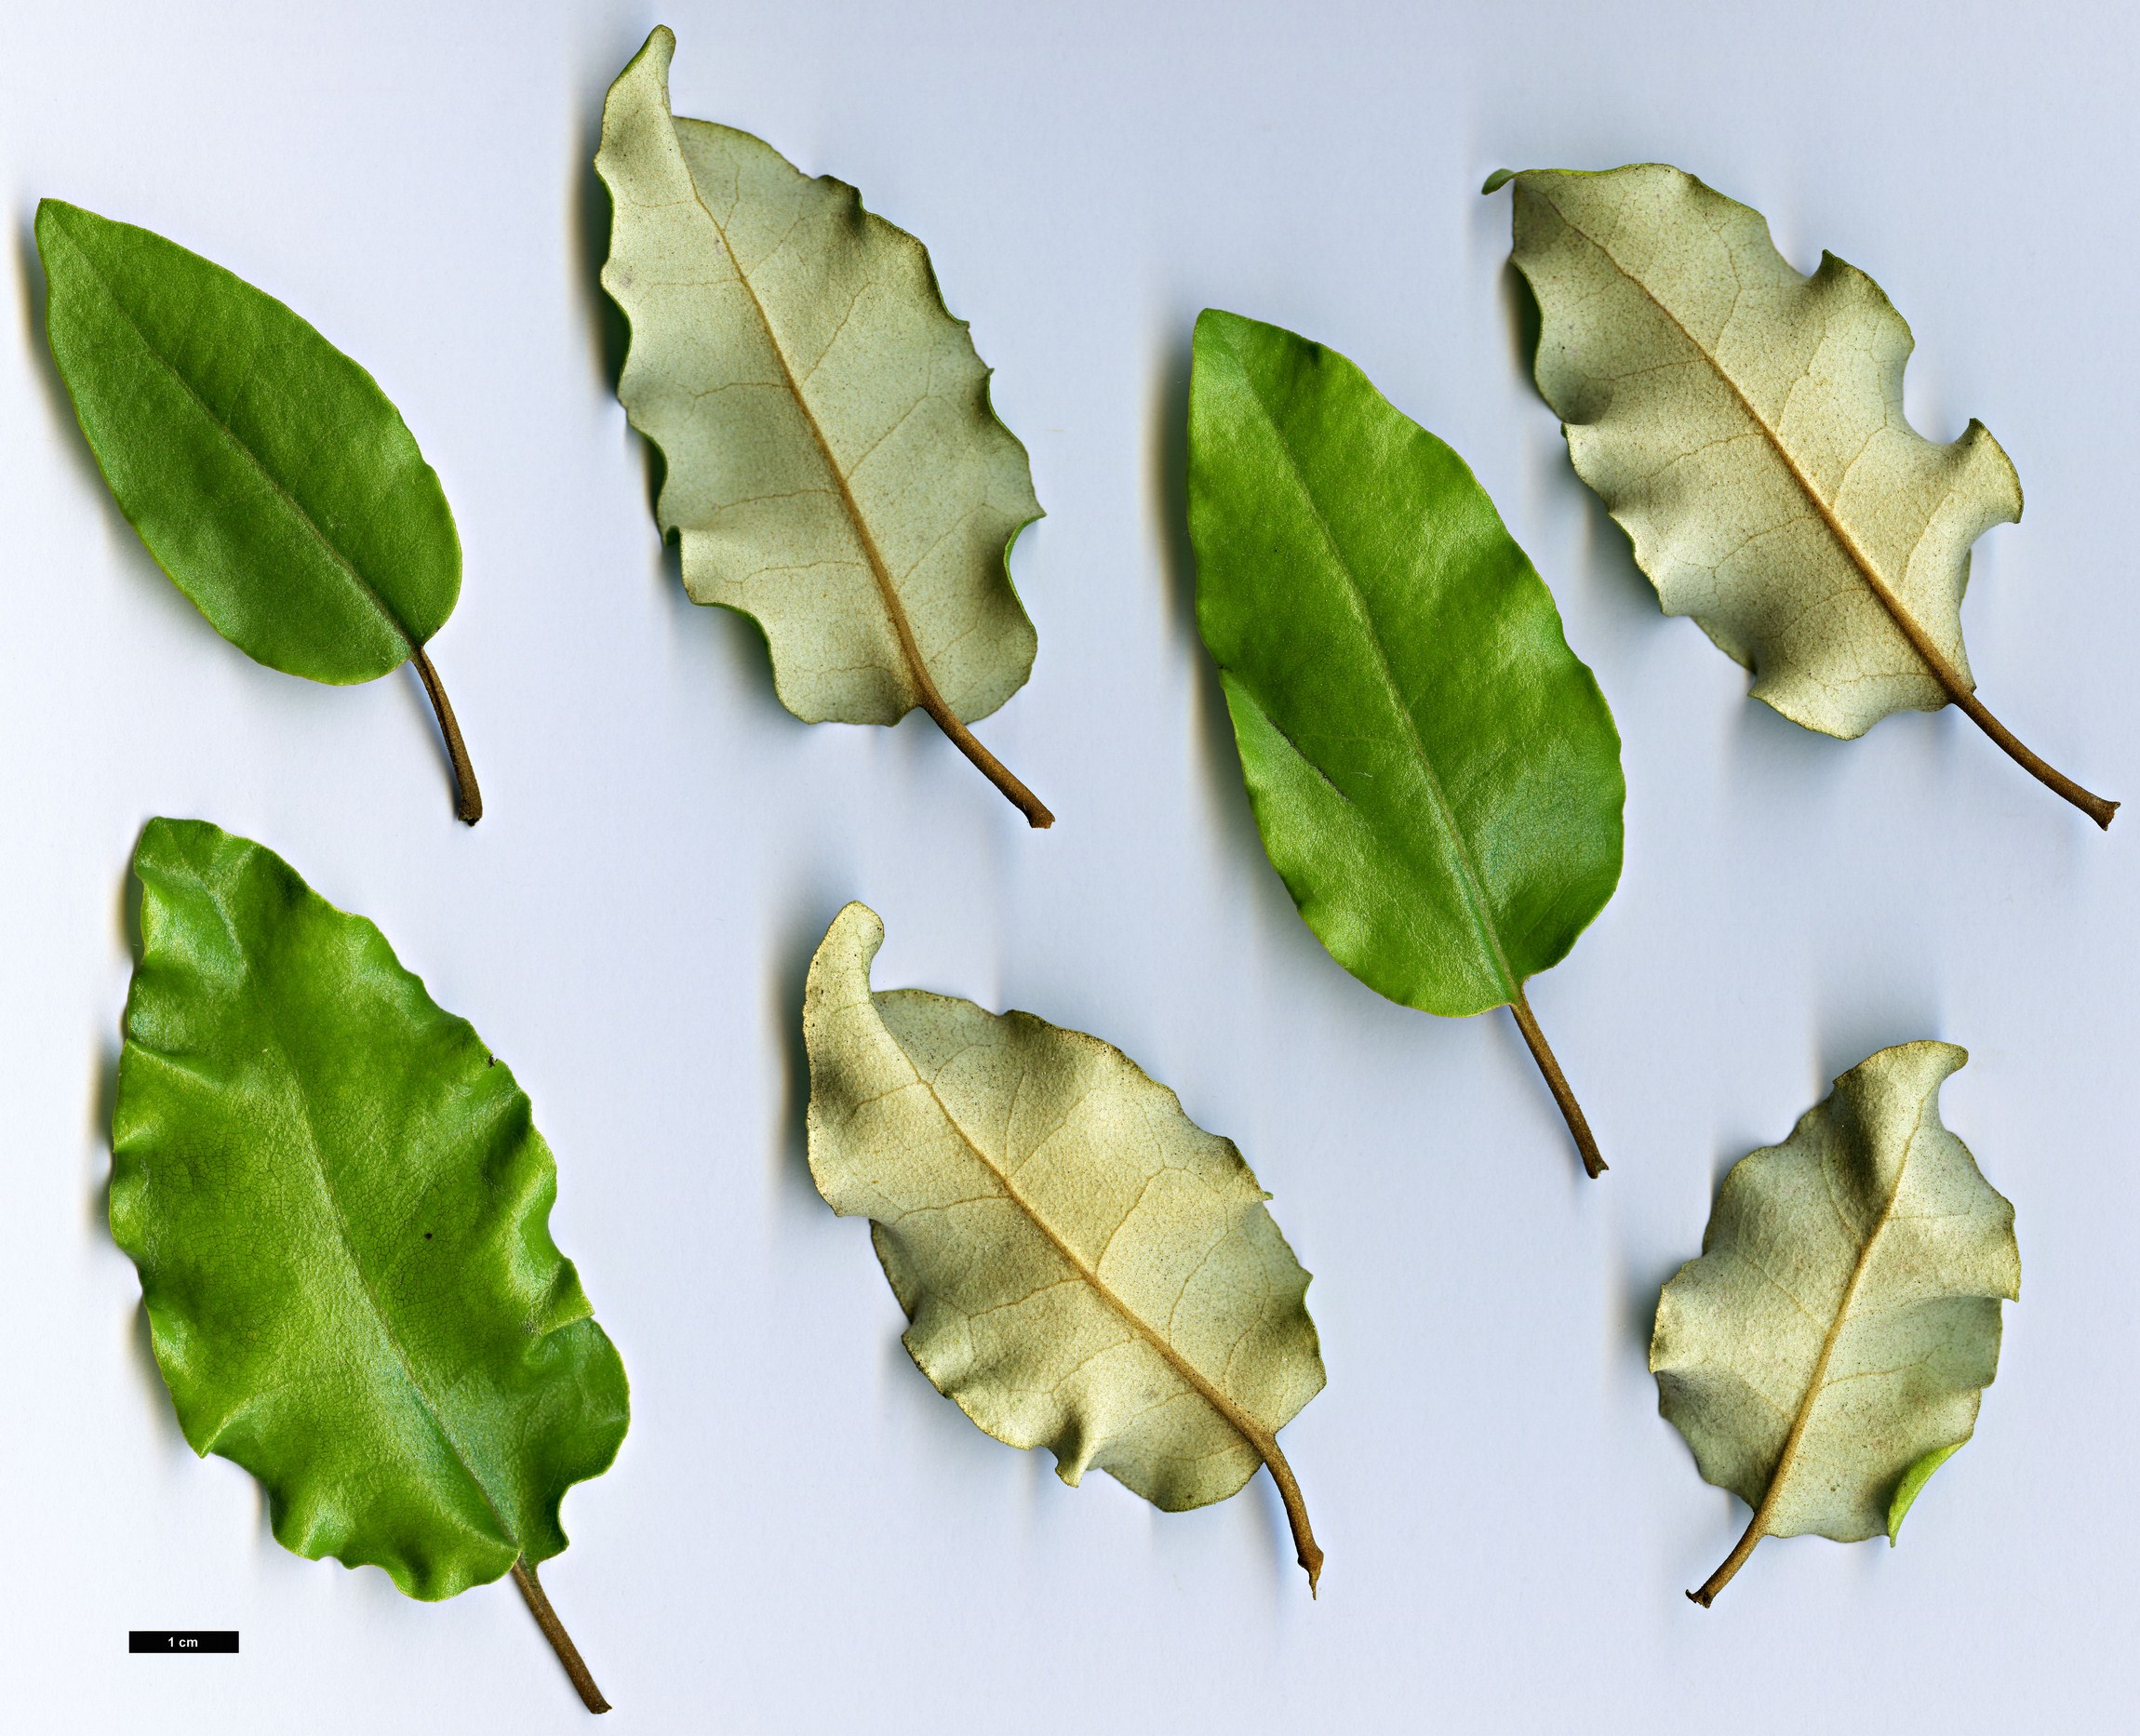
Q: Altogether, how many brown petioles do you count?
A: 7